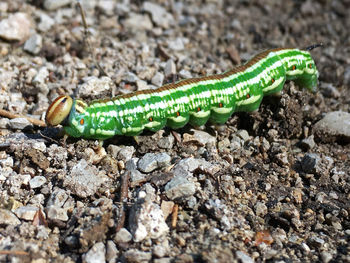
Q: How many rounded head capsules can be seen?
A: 1